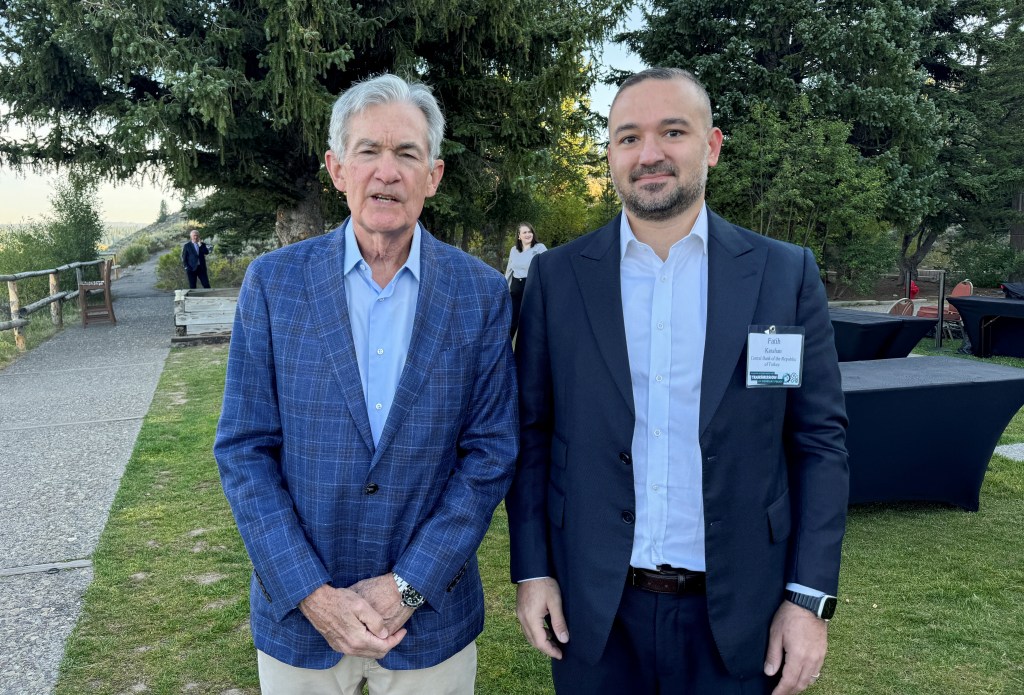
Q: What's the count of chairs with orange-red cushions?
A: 2